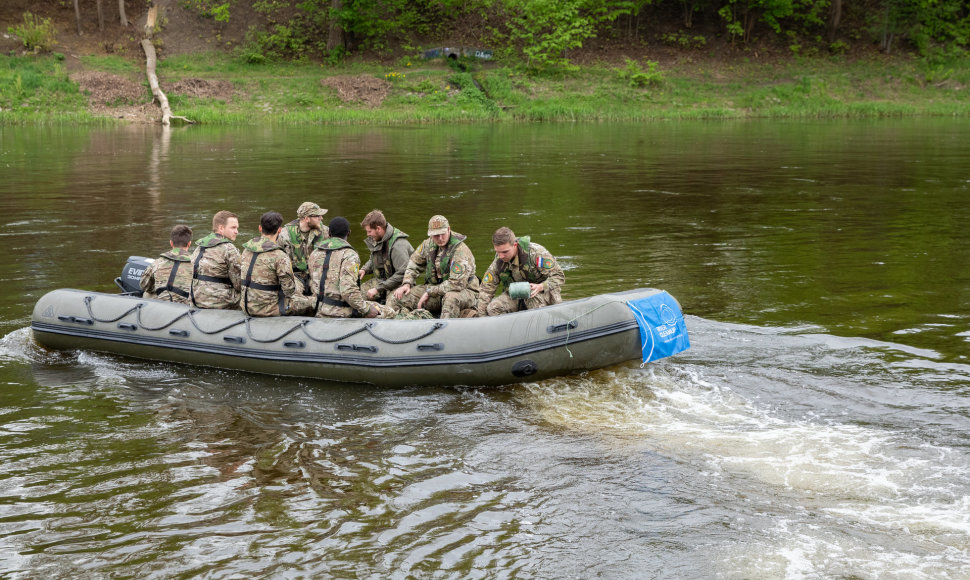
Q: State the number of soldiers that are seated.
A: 8